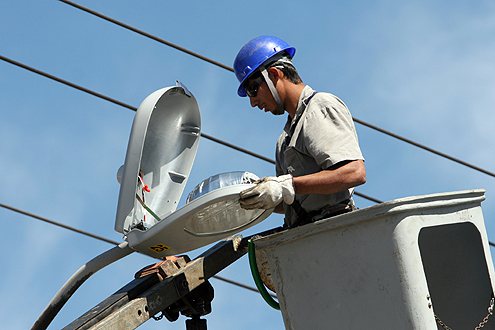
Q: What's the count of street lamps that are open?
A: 1